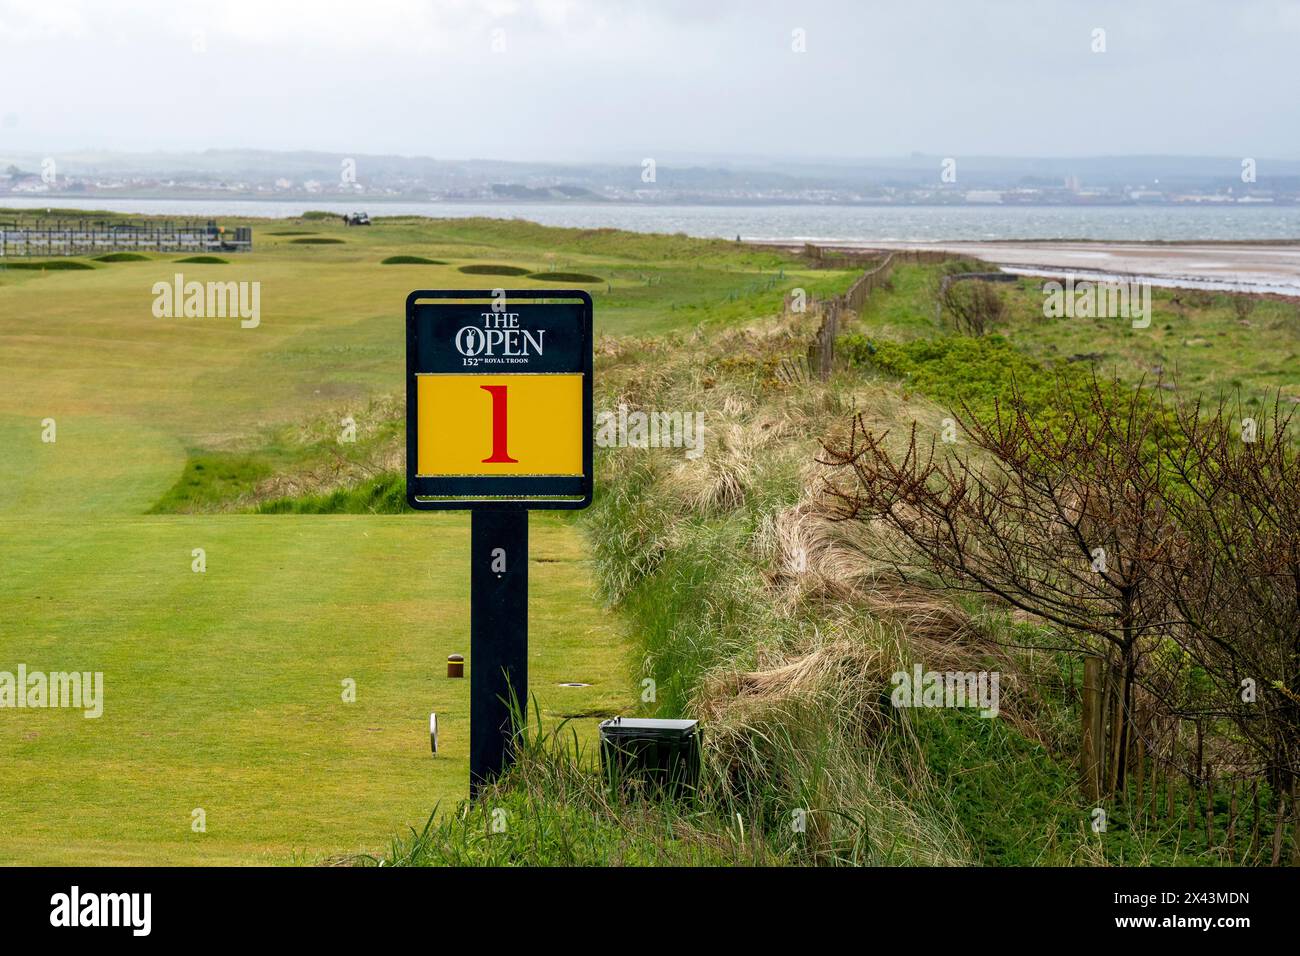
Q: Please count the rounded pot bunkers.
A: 8